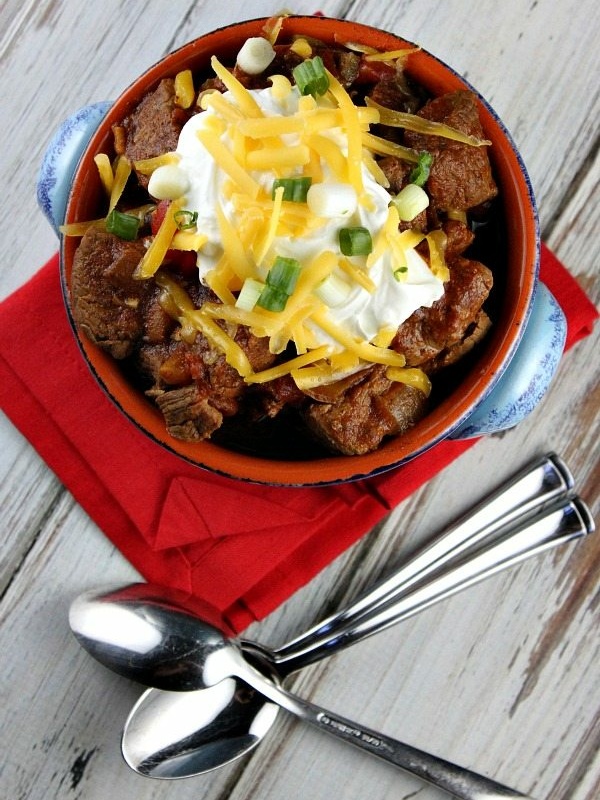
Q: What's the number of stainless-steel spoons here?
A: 3